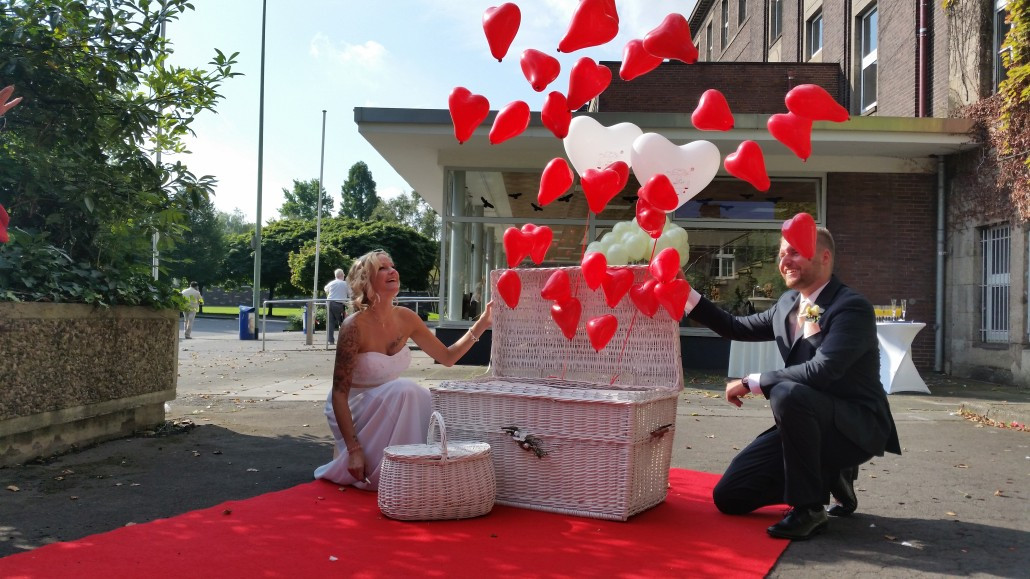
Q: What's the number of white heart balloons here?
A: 2